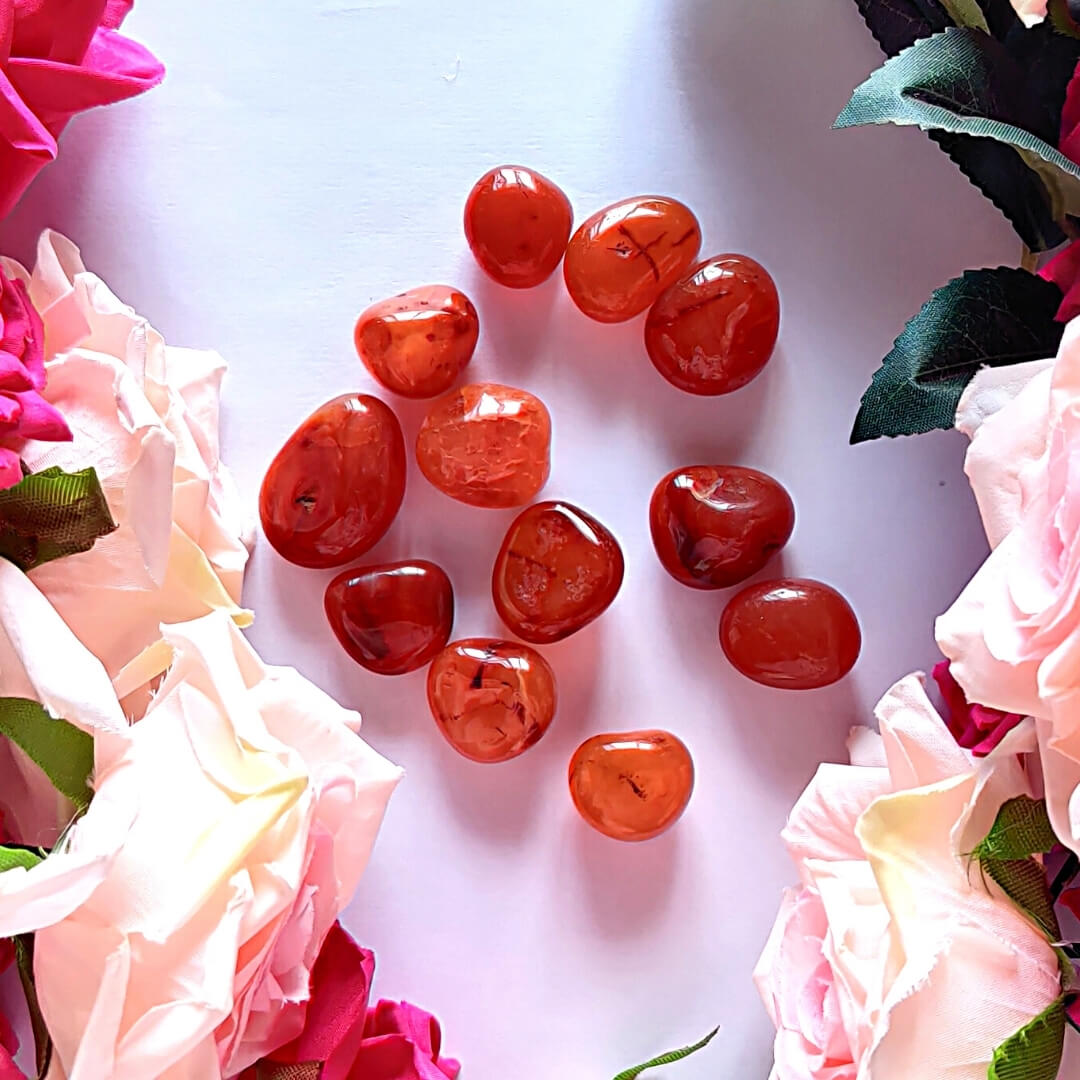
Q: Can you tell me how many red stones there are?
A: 12